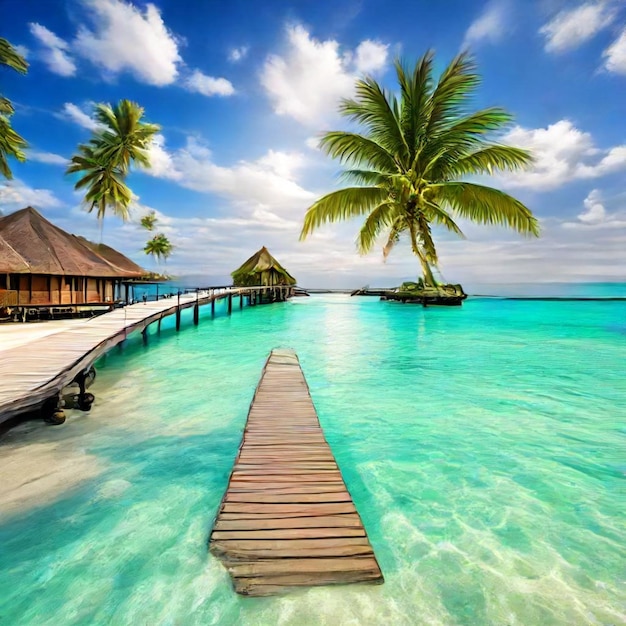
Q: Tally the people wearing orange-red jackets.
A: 0